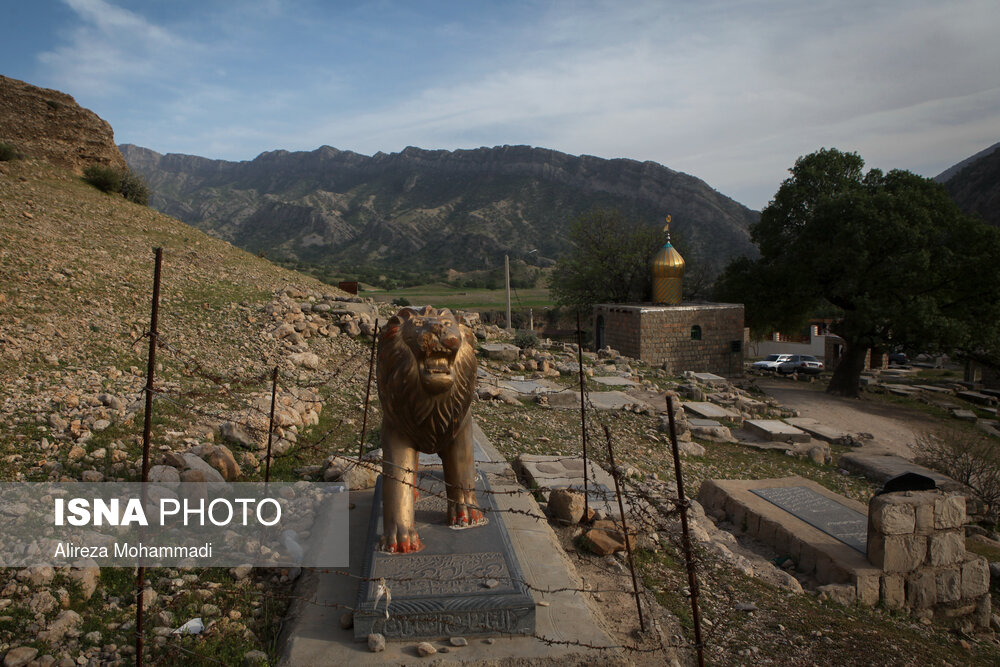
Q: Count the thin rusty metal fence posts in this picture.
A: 6